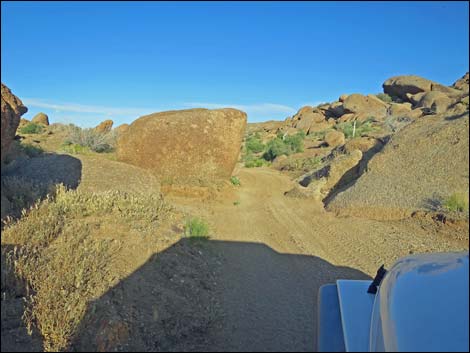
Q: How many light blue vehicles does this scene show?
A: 1